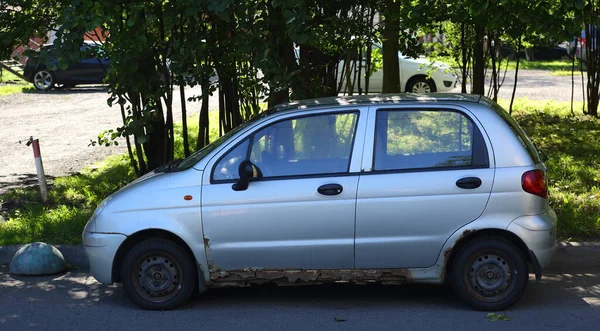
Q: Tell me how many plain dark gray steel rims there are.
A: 2